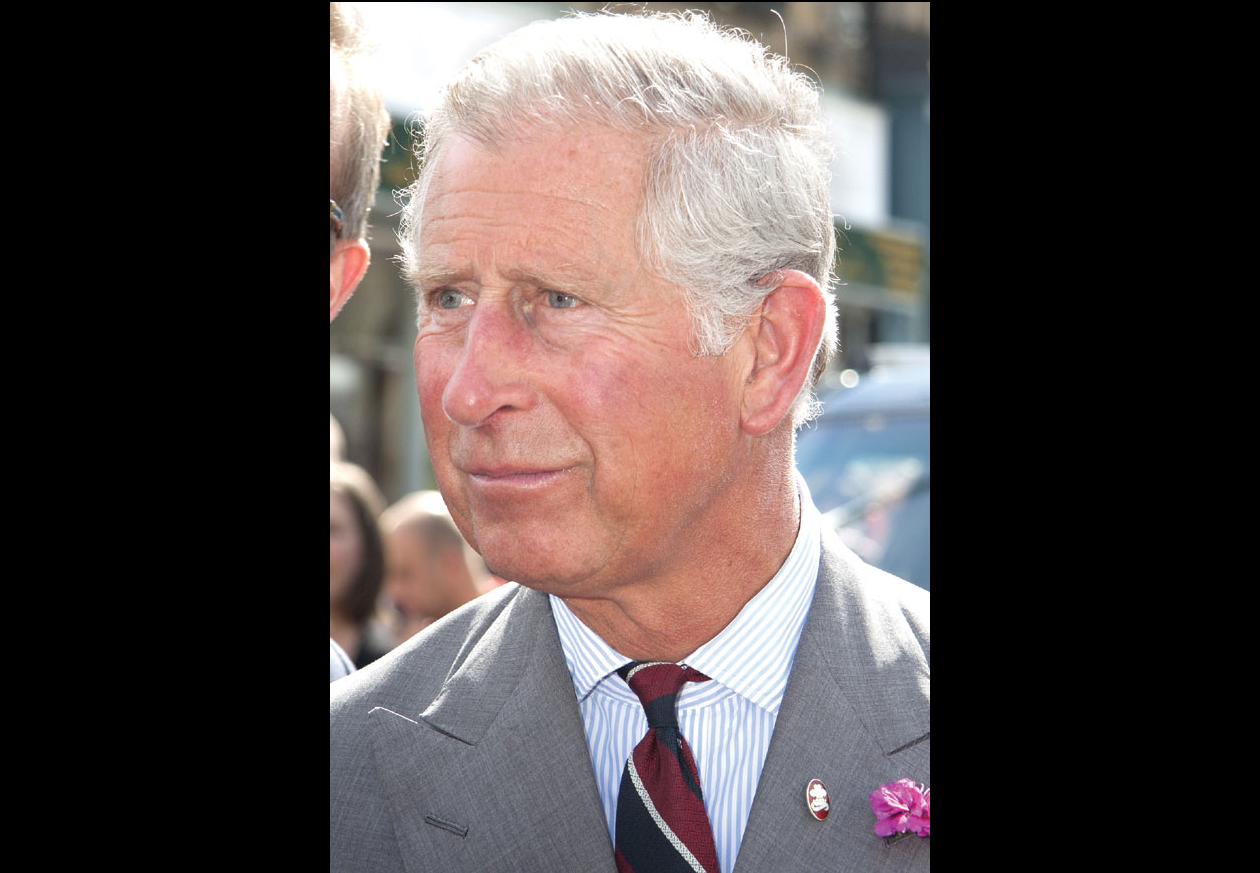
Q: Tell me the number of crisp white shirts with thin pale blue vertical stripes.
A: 1